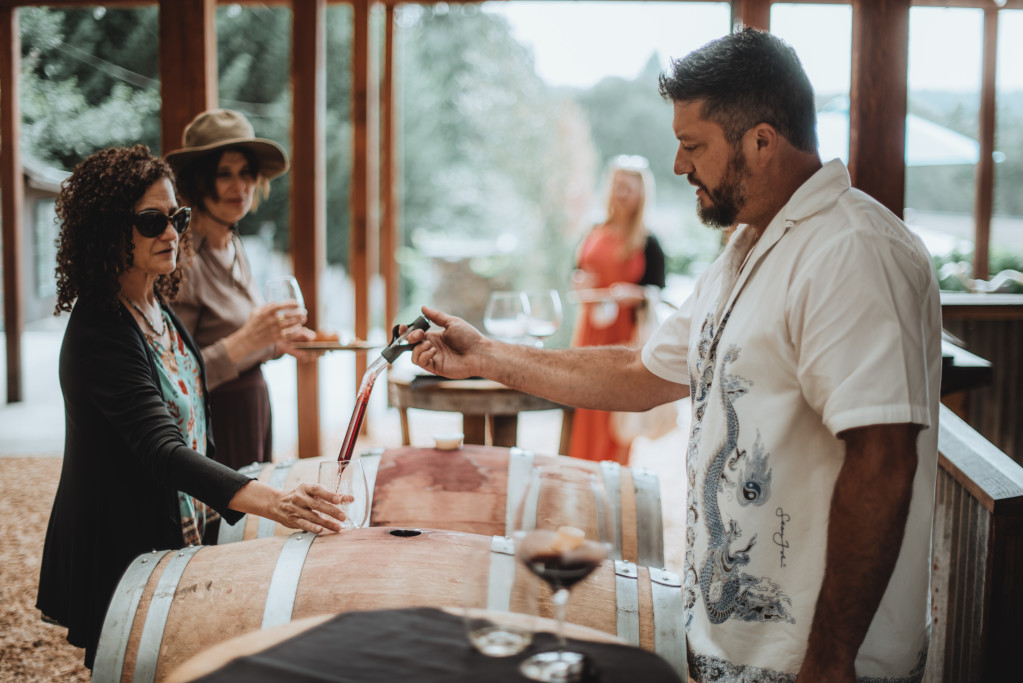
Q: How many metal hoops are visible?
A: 12